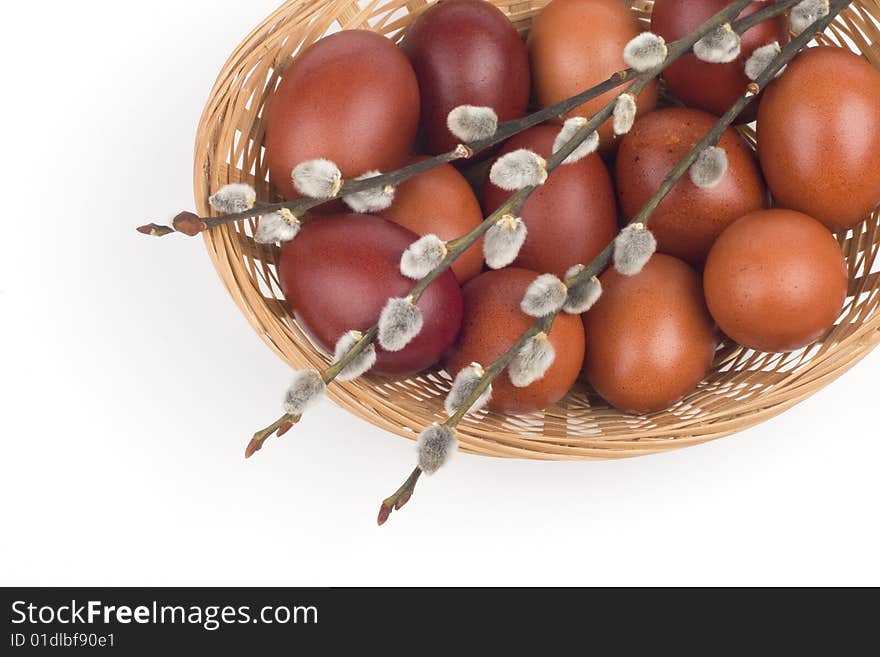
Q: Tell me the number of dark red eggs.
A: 3